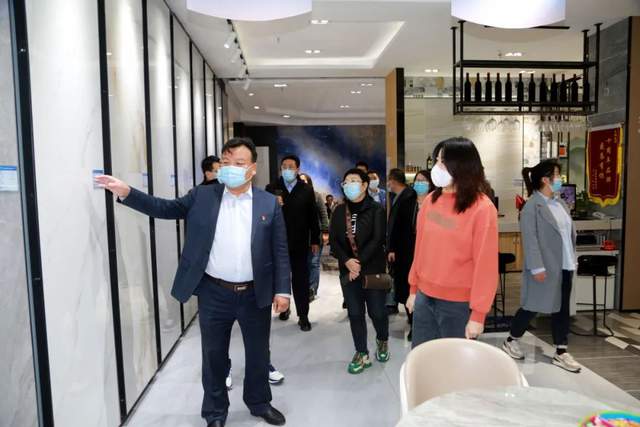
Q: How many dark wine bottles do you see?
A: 12